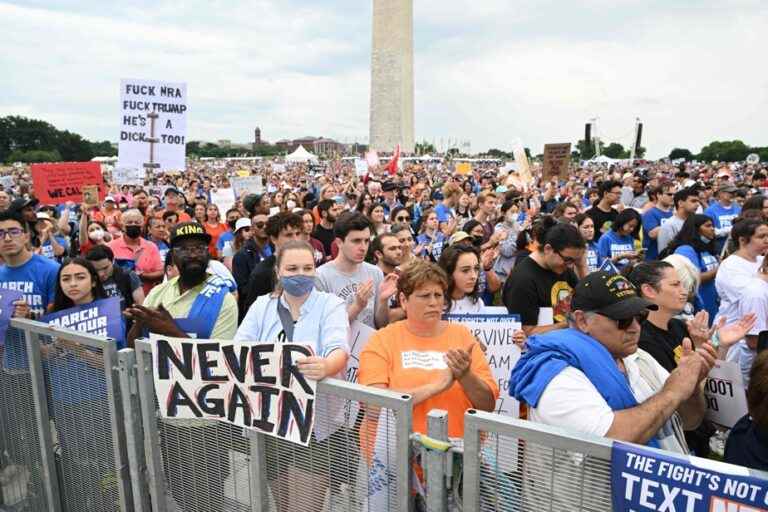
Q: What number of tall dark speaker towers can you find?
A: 2